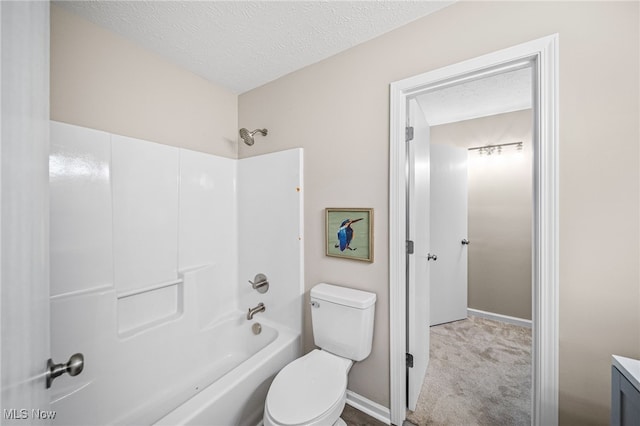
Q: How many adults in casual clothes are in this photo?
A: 0